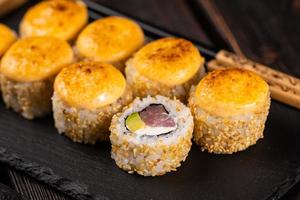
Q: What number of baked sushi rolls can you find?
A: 7